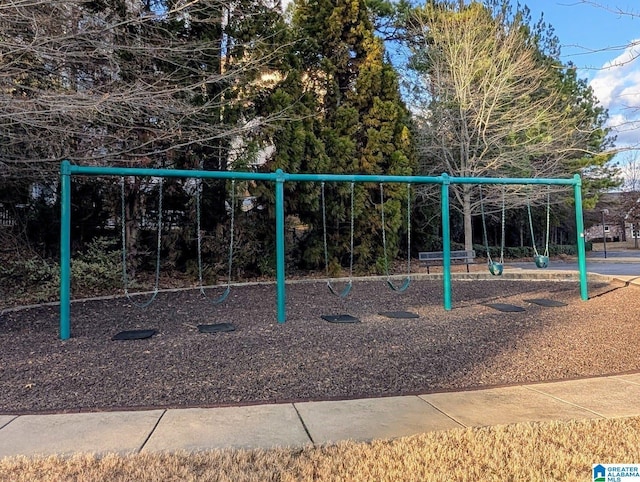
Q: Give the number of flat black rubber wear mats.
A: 6